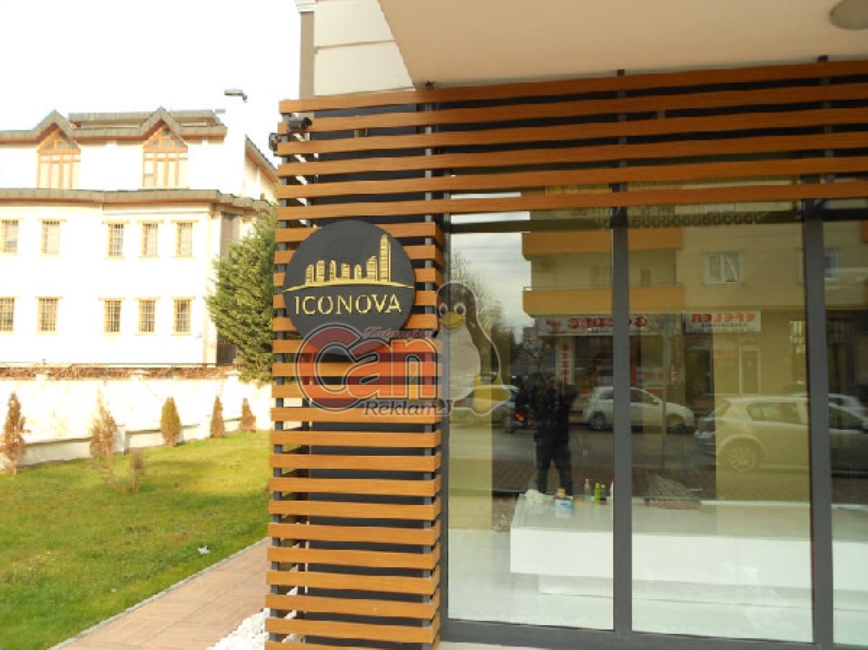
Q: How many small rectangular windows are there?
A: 10